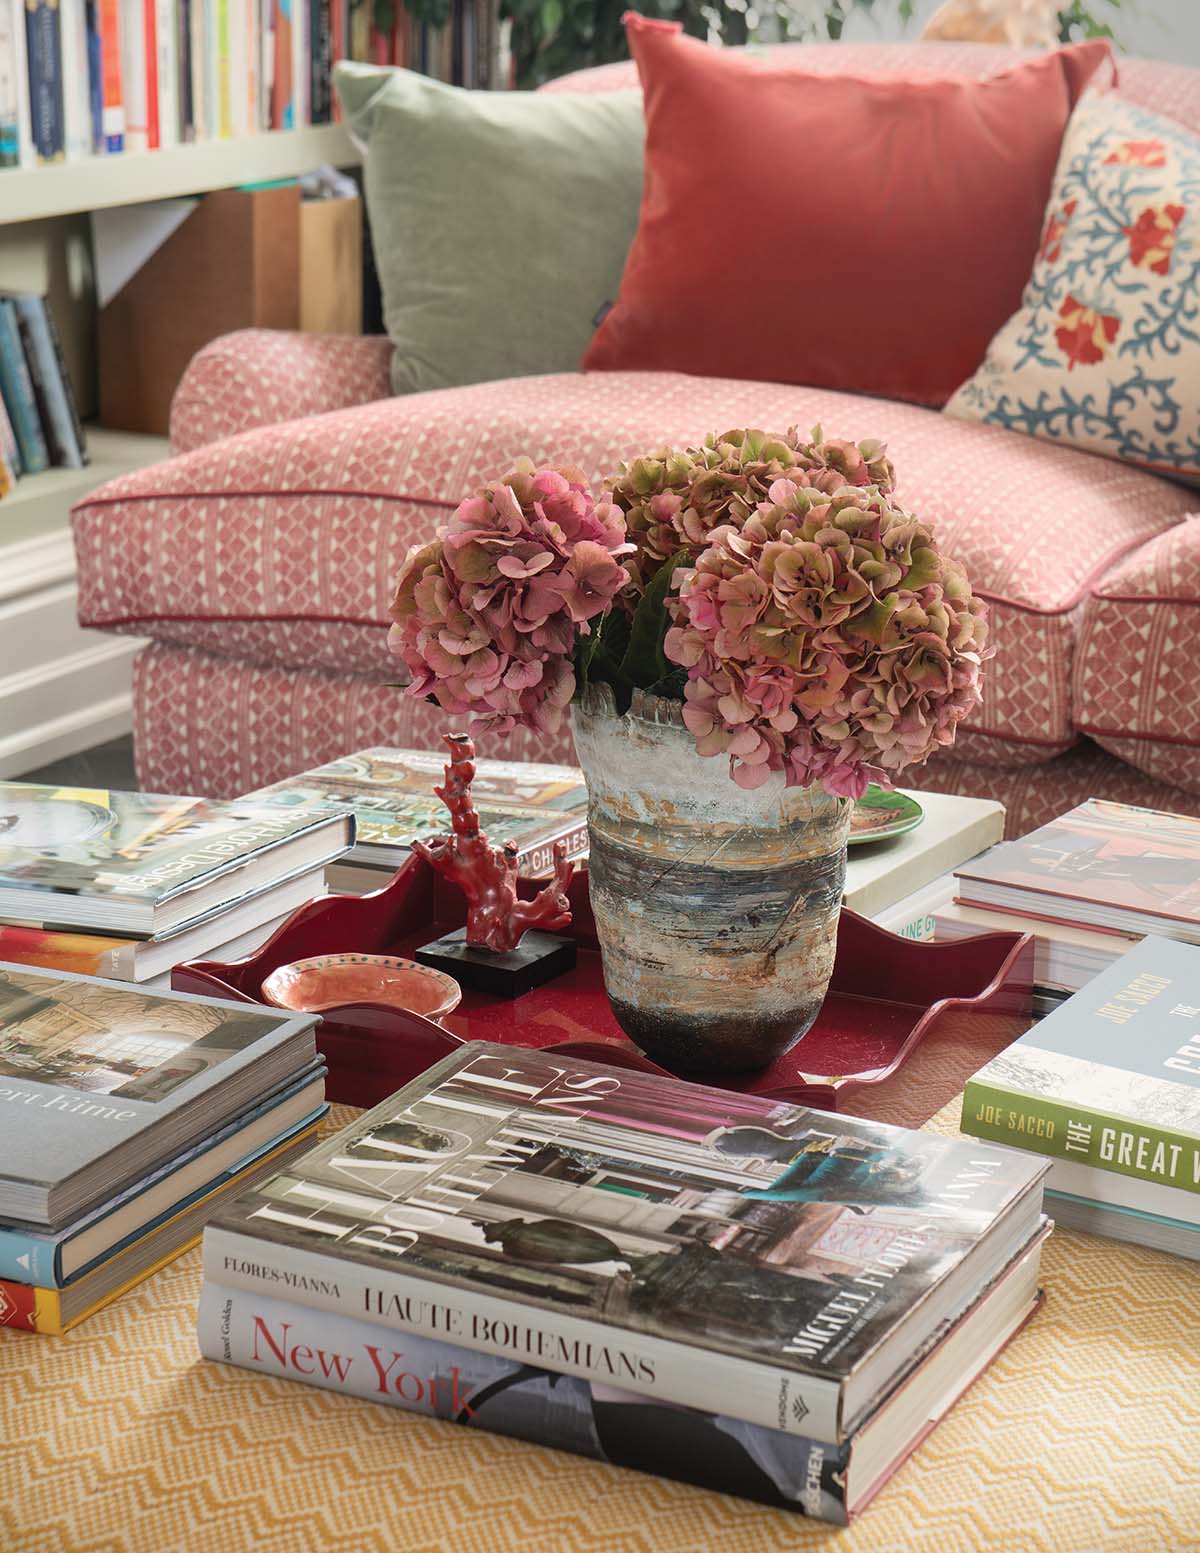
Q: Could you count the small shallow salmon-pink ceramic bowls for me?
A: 1